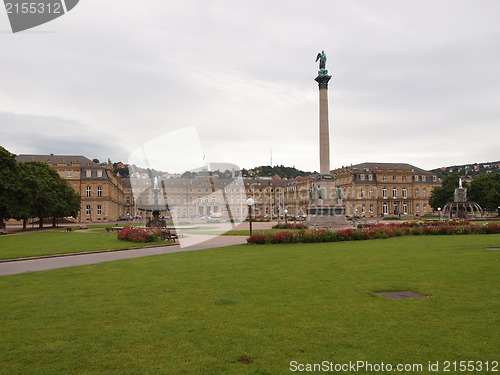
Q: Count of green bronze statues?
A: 4